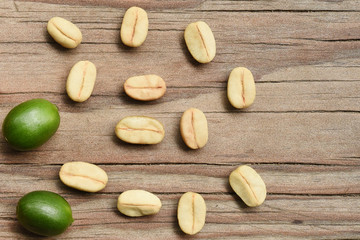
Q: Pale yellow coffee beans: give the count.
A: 12